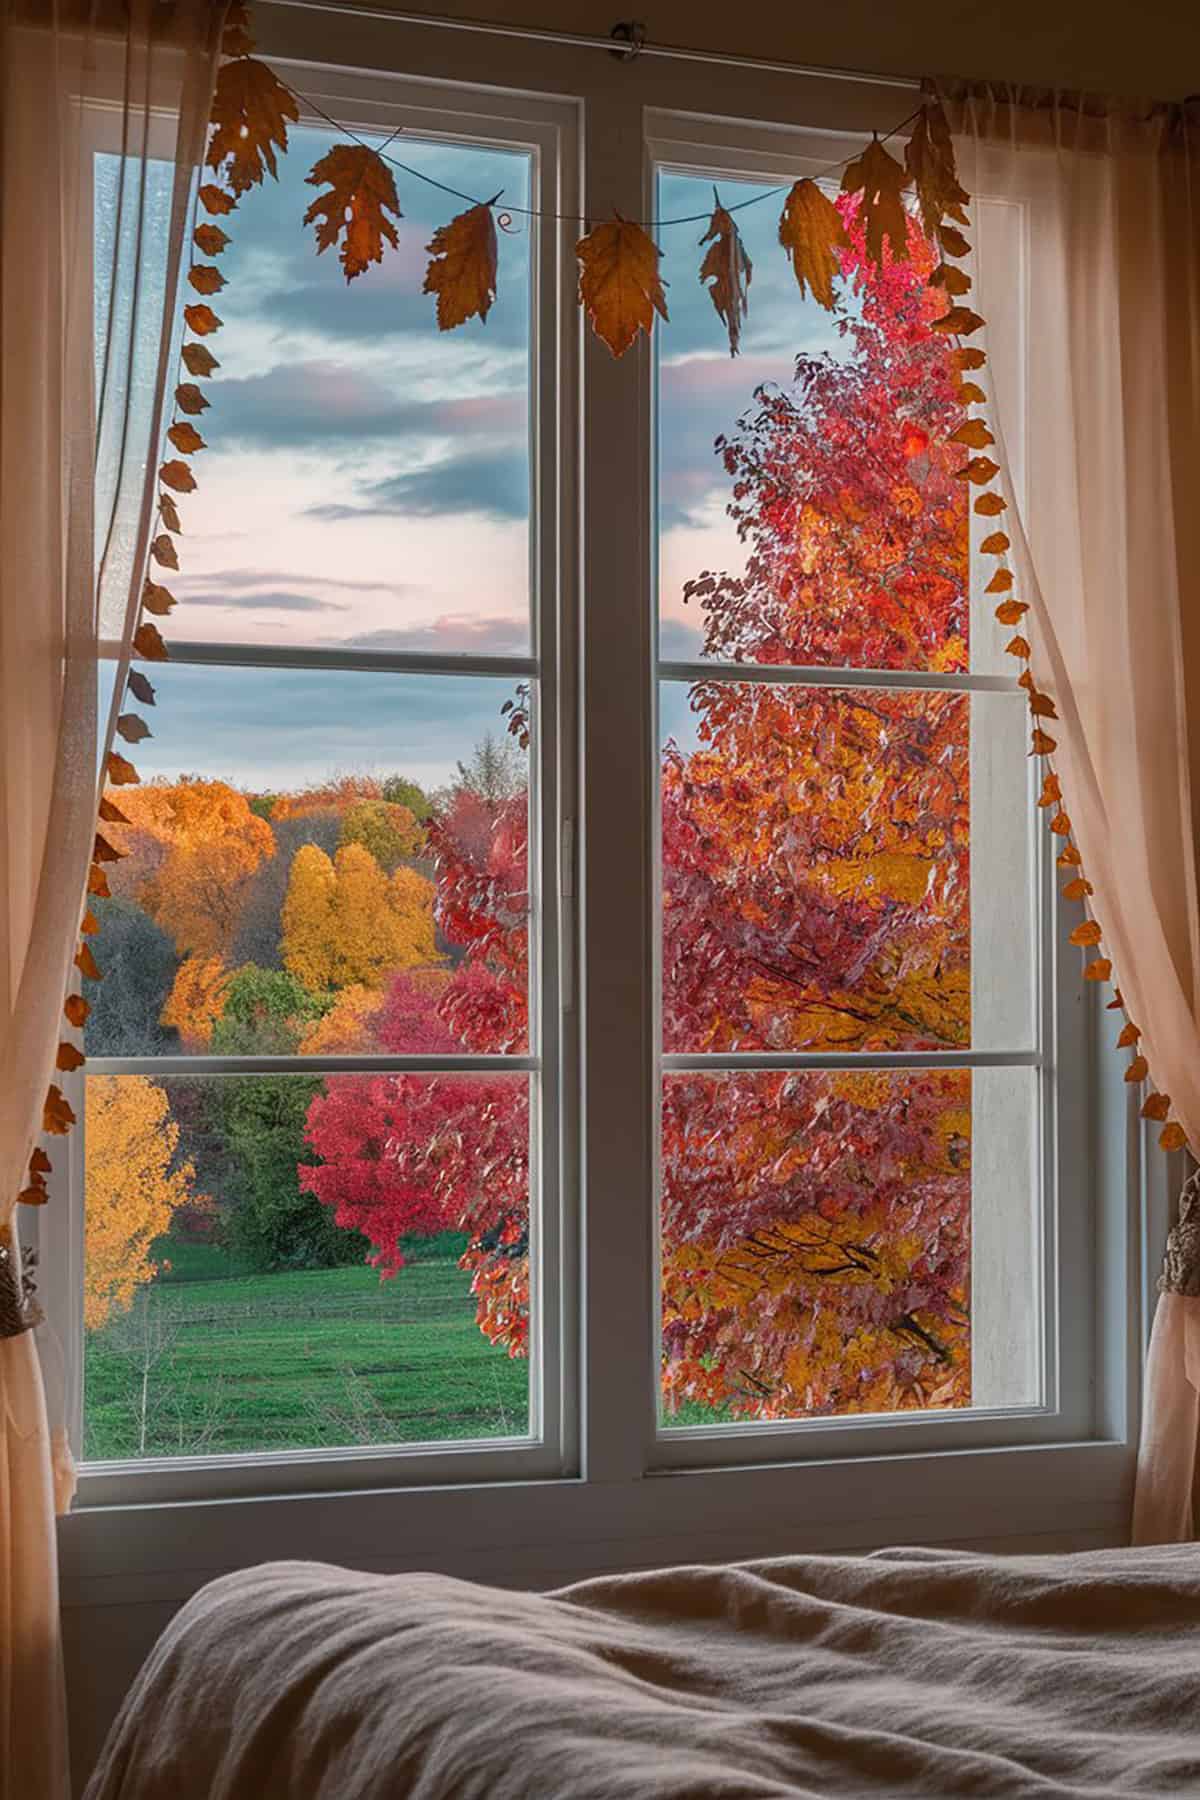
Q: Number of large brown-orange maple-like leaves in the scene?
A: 8